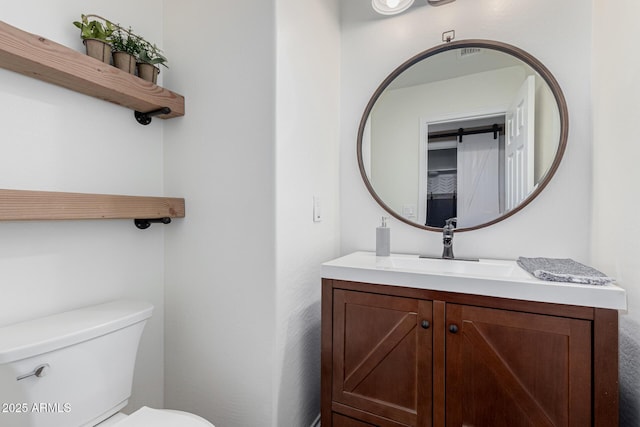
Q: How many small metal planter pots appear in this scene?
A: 3